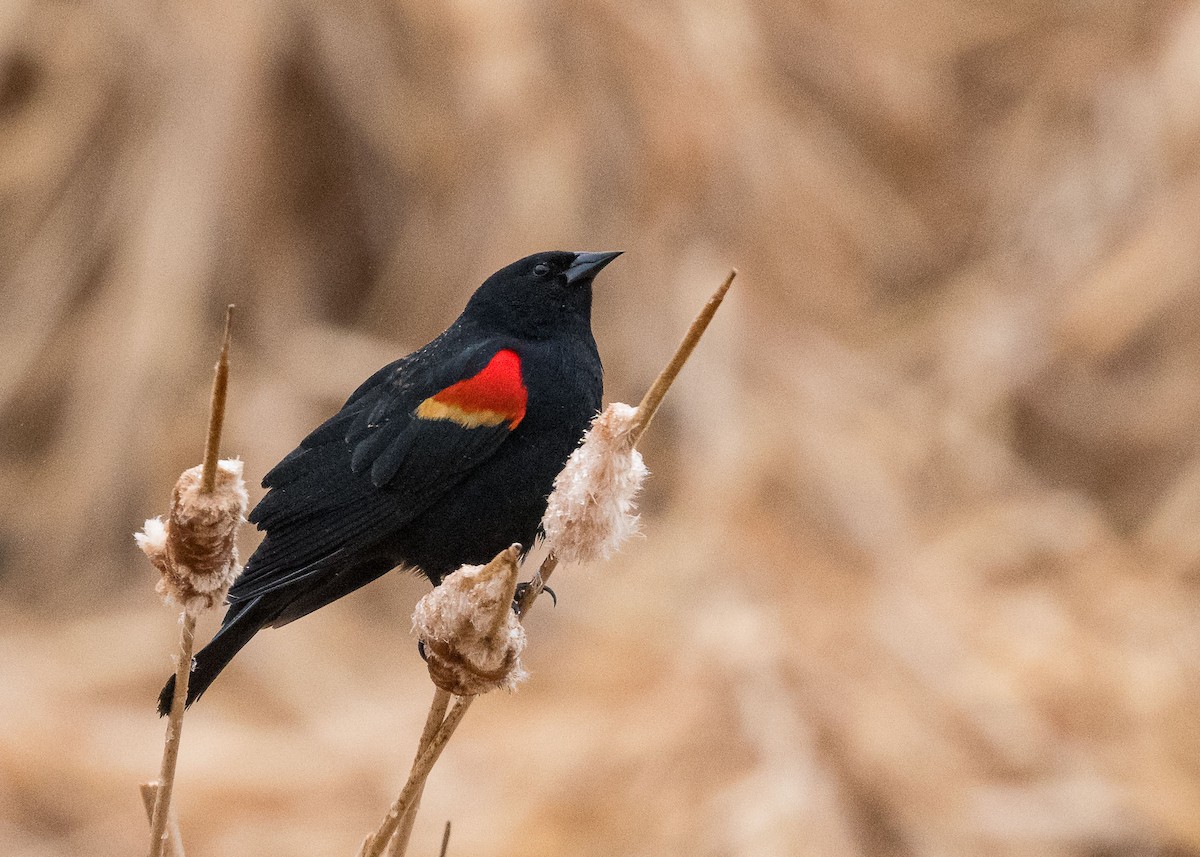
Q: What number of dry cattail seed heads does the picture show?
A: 3